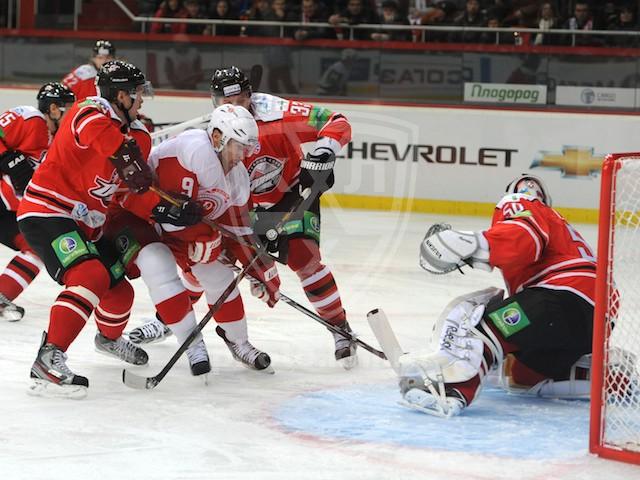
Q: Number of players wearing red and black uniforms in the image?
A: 5